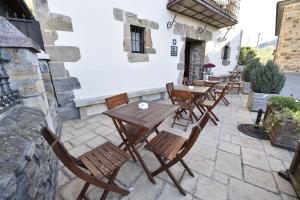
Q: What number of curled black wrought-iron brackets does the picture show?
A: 3